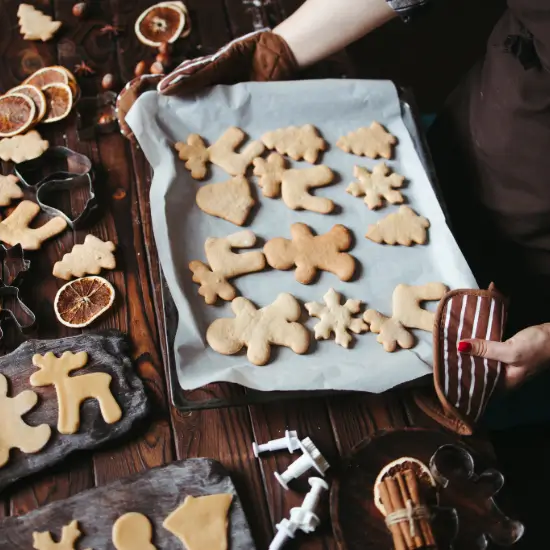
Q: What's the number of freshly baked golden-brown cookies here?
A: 12